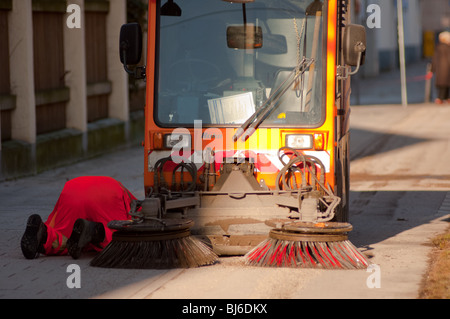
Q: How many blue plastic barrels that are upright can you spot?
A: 0